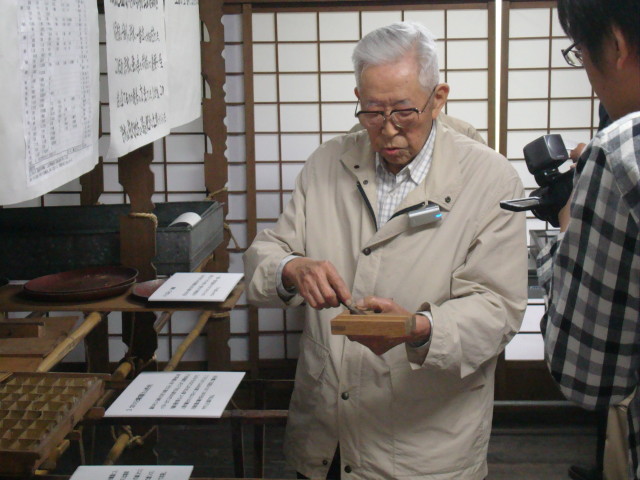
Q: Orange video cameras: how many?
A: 0